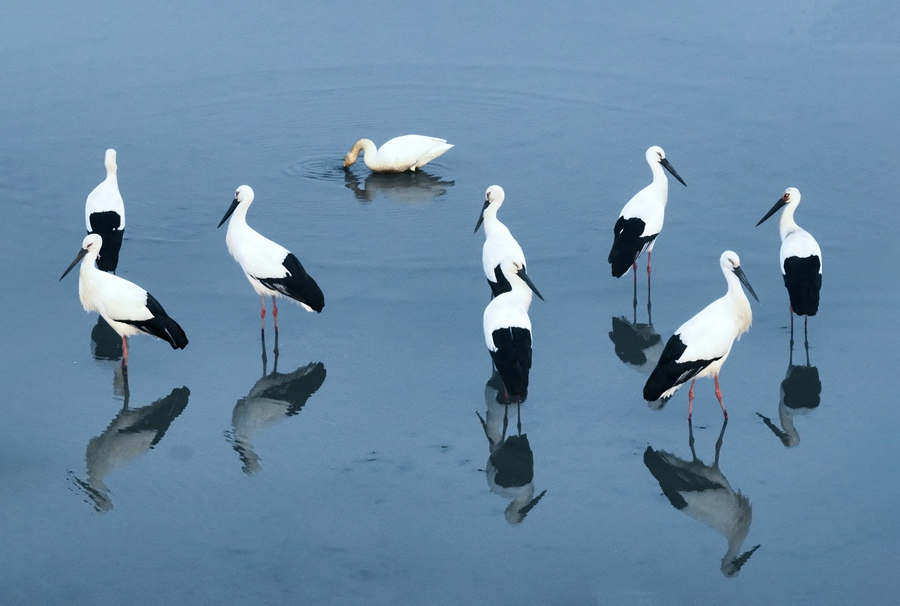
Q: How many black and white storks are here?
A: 8